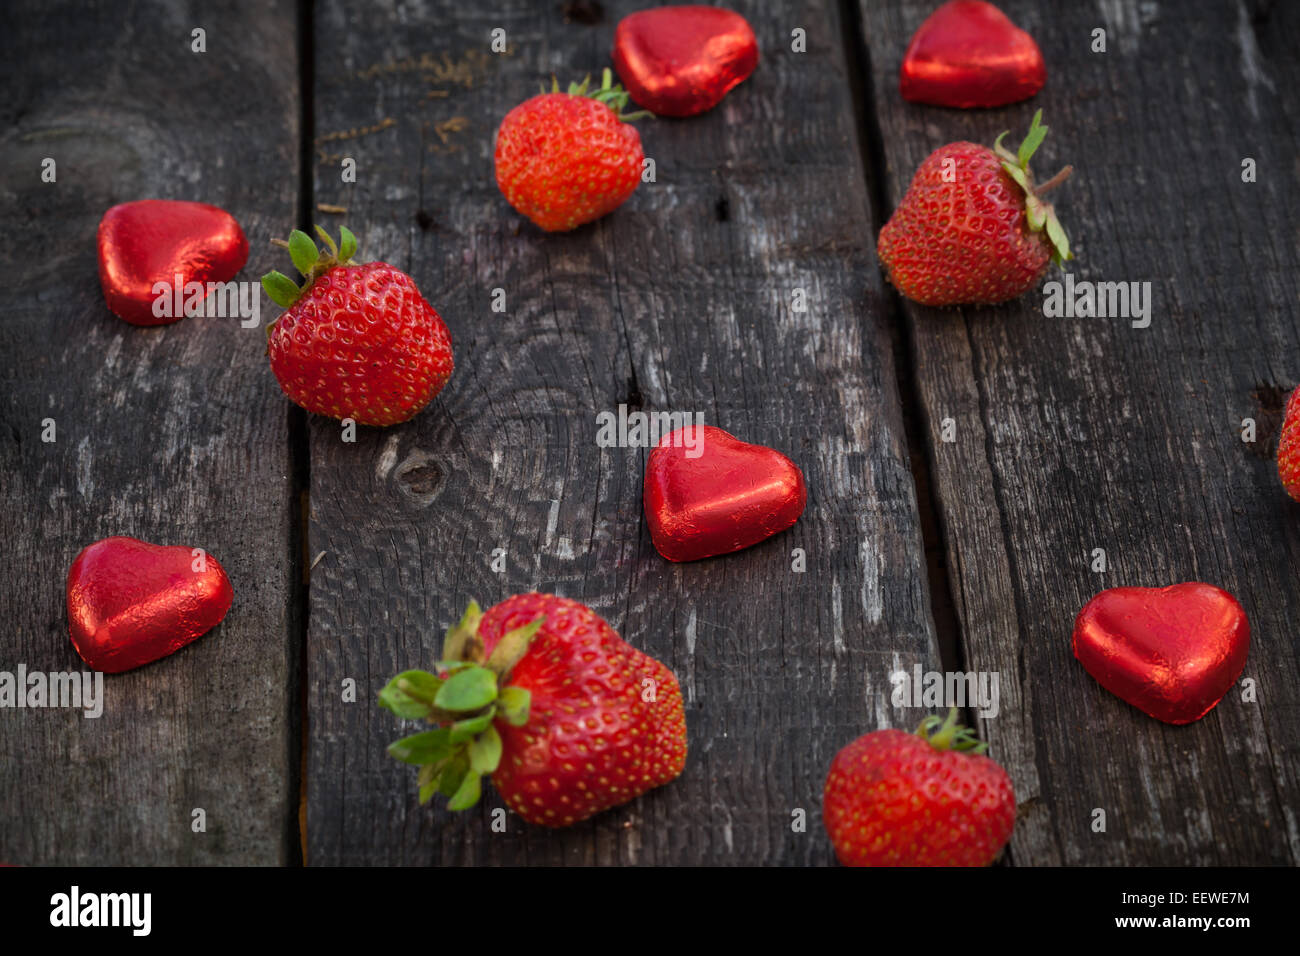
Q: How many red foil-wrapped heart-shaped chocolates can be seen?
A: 6